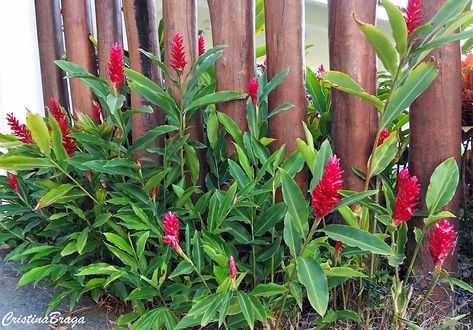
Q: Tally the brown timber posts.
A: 9